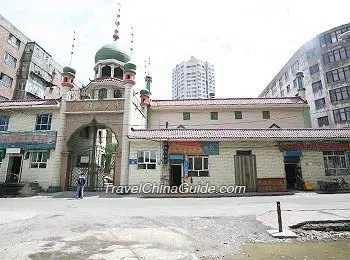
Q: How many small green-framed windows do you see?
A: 4